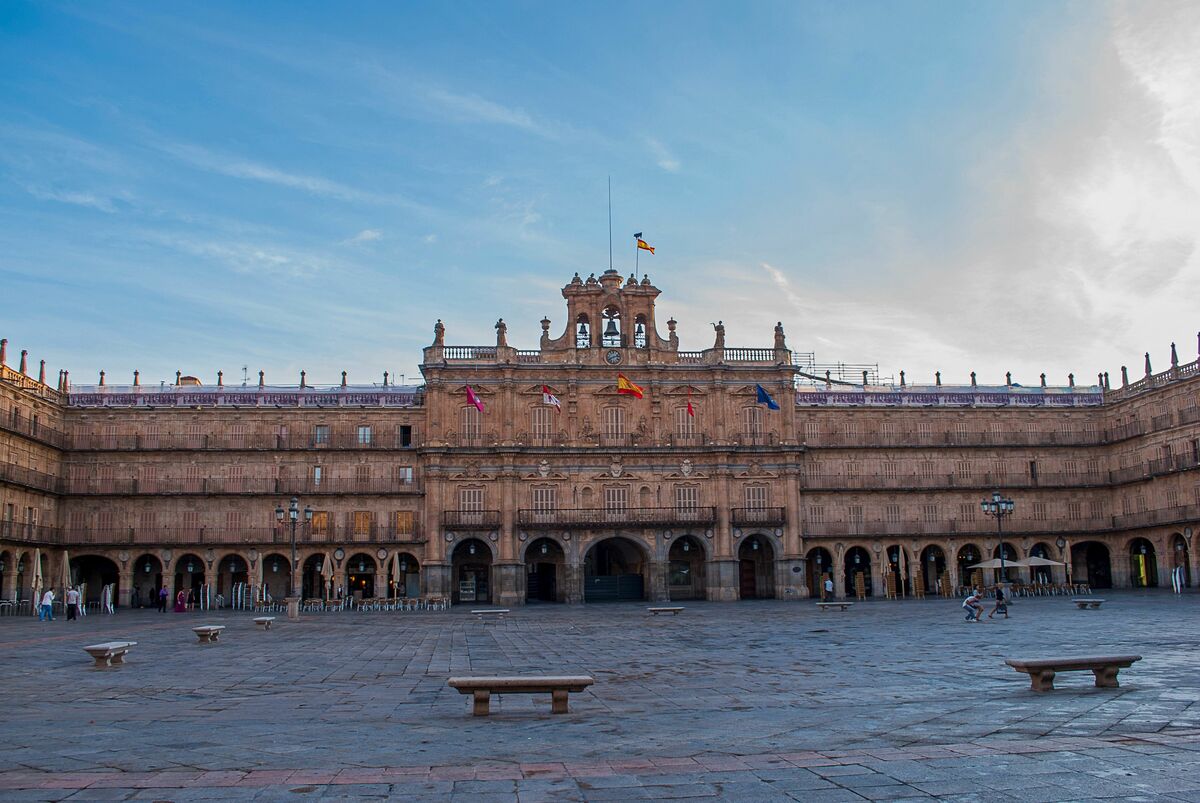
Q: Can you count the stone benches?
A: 9